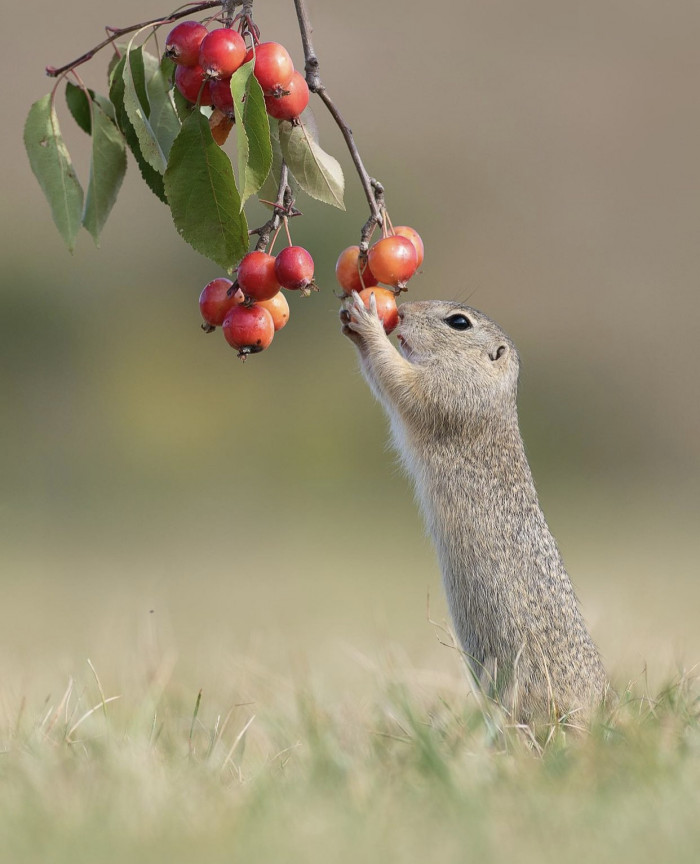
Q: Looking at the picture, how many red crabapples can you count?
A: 15